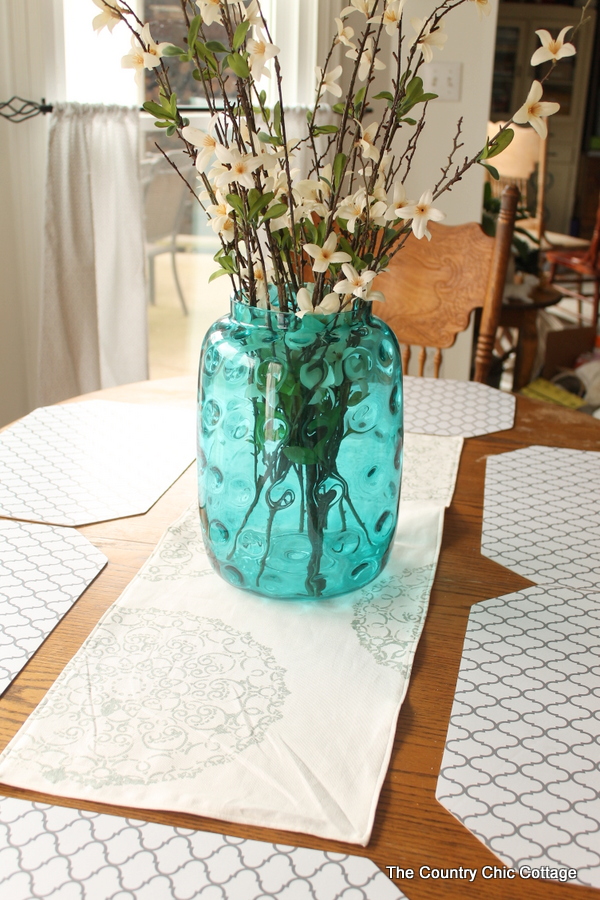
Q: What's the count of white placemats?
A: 6